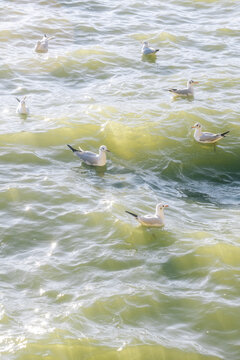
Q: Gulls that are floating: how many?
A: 7